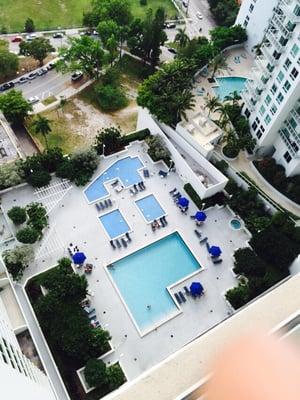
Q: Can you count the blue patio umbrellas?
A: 5